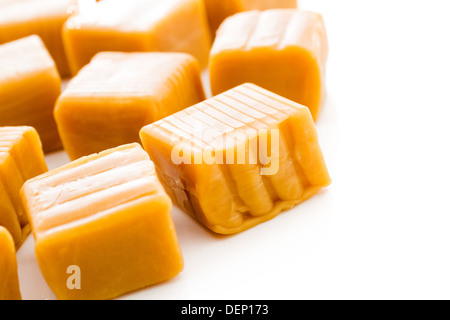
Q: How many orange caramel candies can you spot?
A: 10